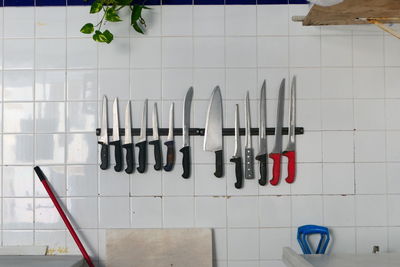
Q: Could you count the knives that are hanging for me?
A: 13